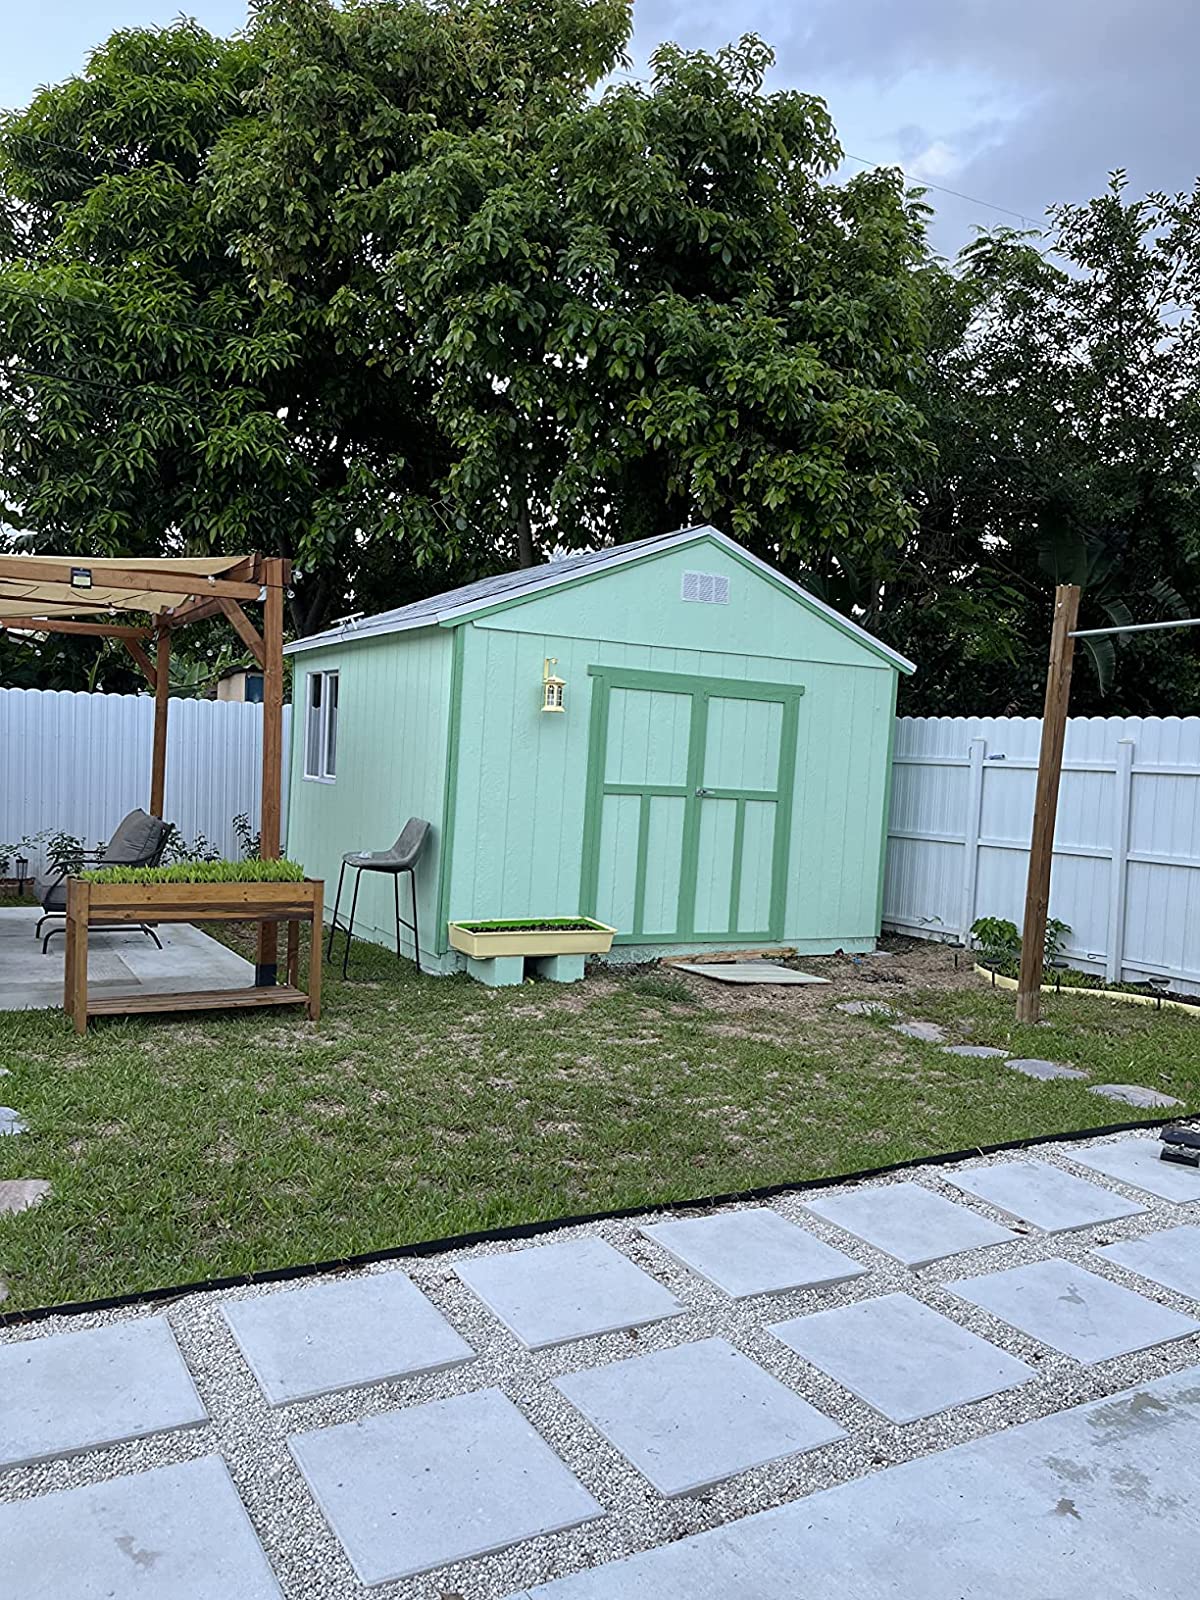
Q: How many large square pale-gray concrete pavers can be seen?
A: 13